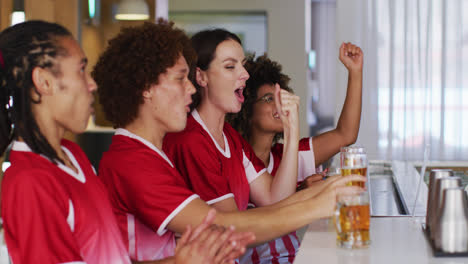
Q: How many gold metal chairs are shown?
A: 0